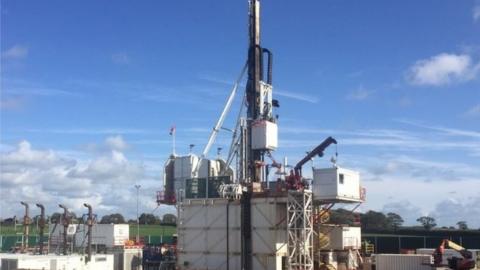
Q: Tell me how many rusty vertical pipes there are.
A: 4